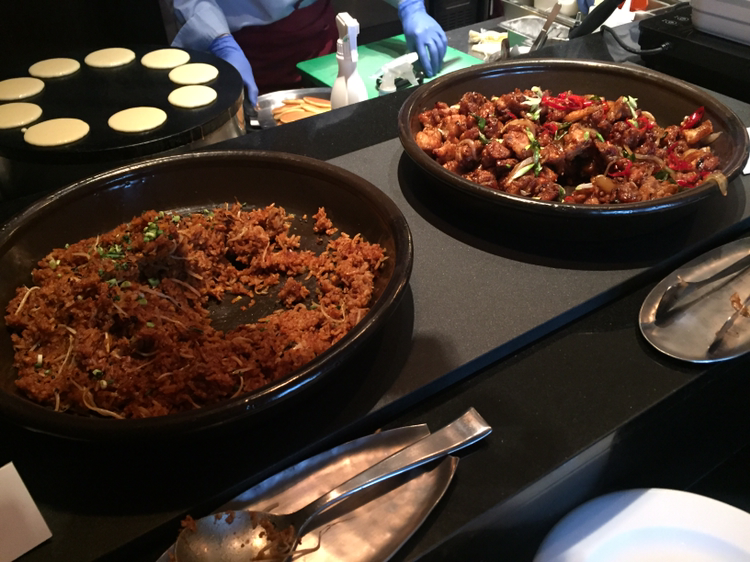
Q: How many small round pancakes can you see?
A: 9